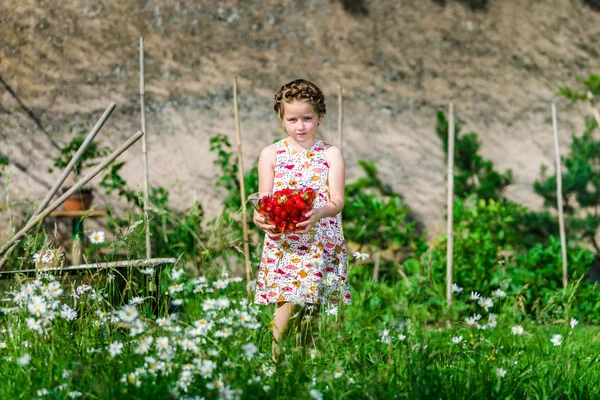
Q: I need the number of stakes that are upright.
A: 5